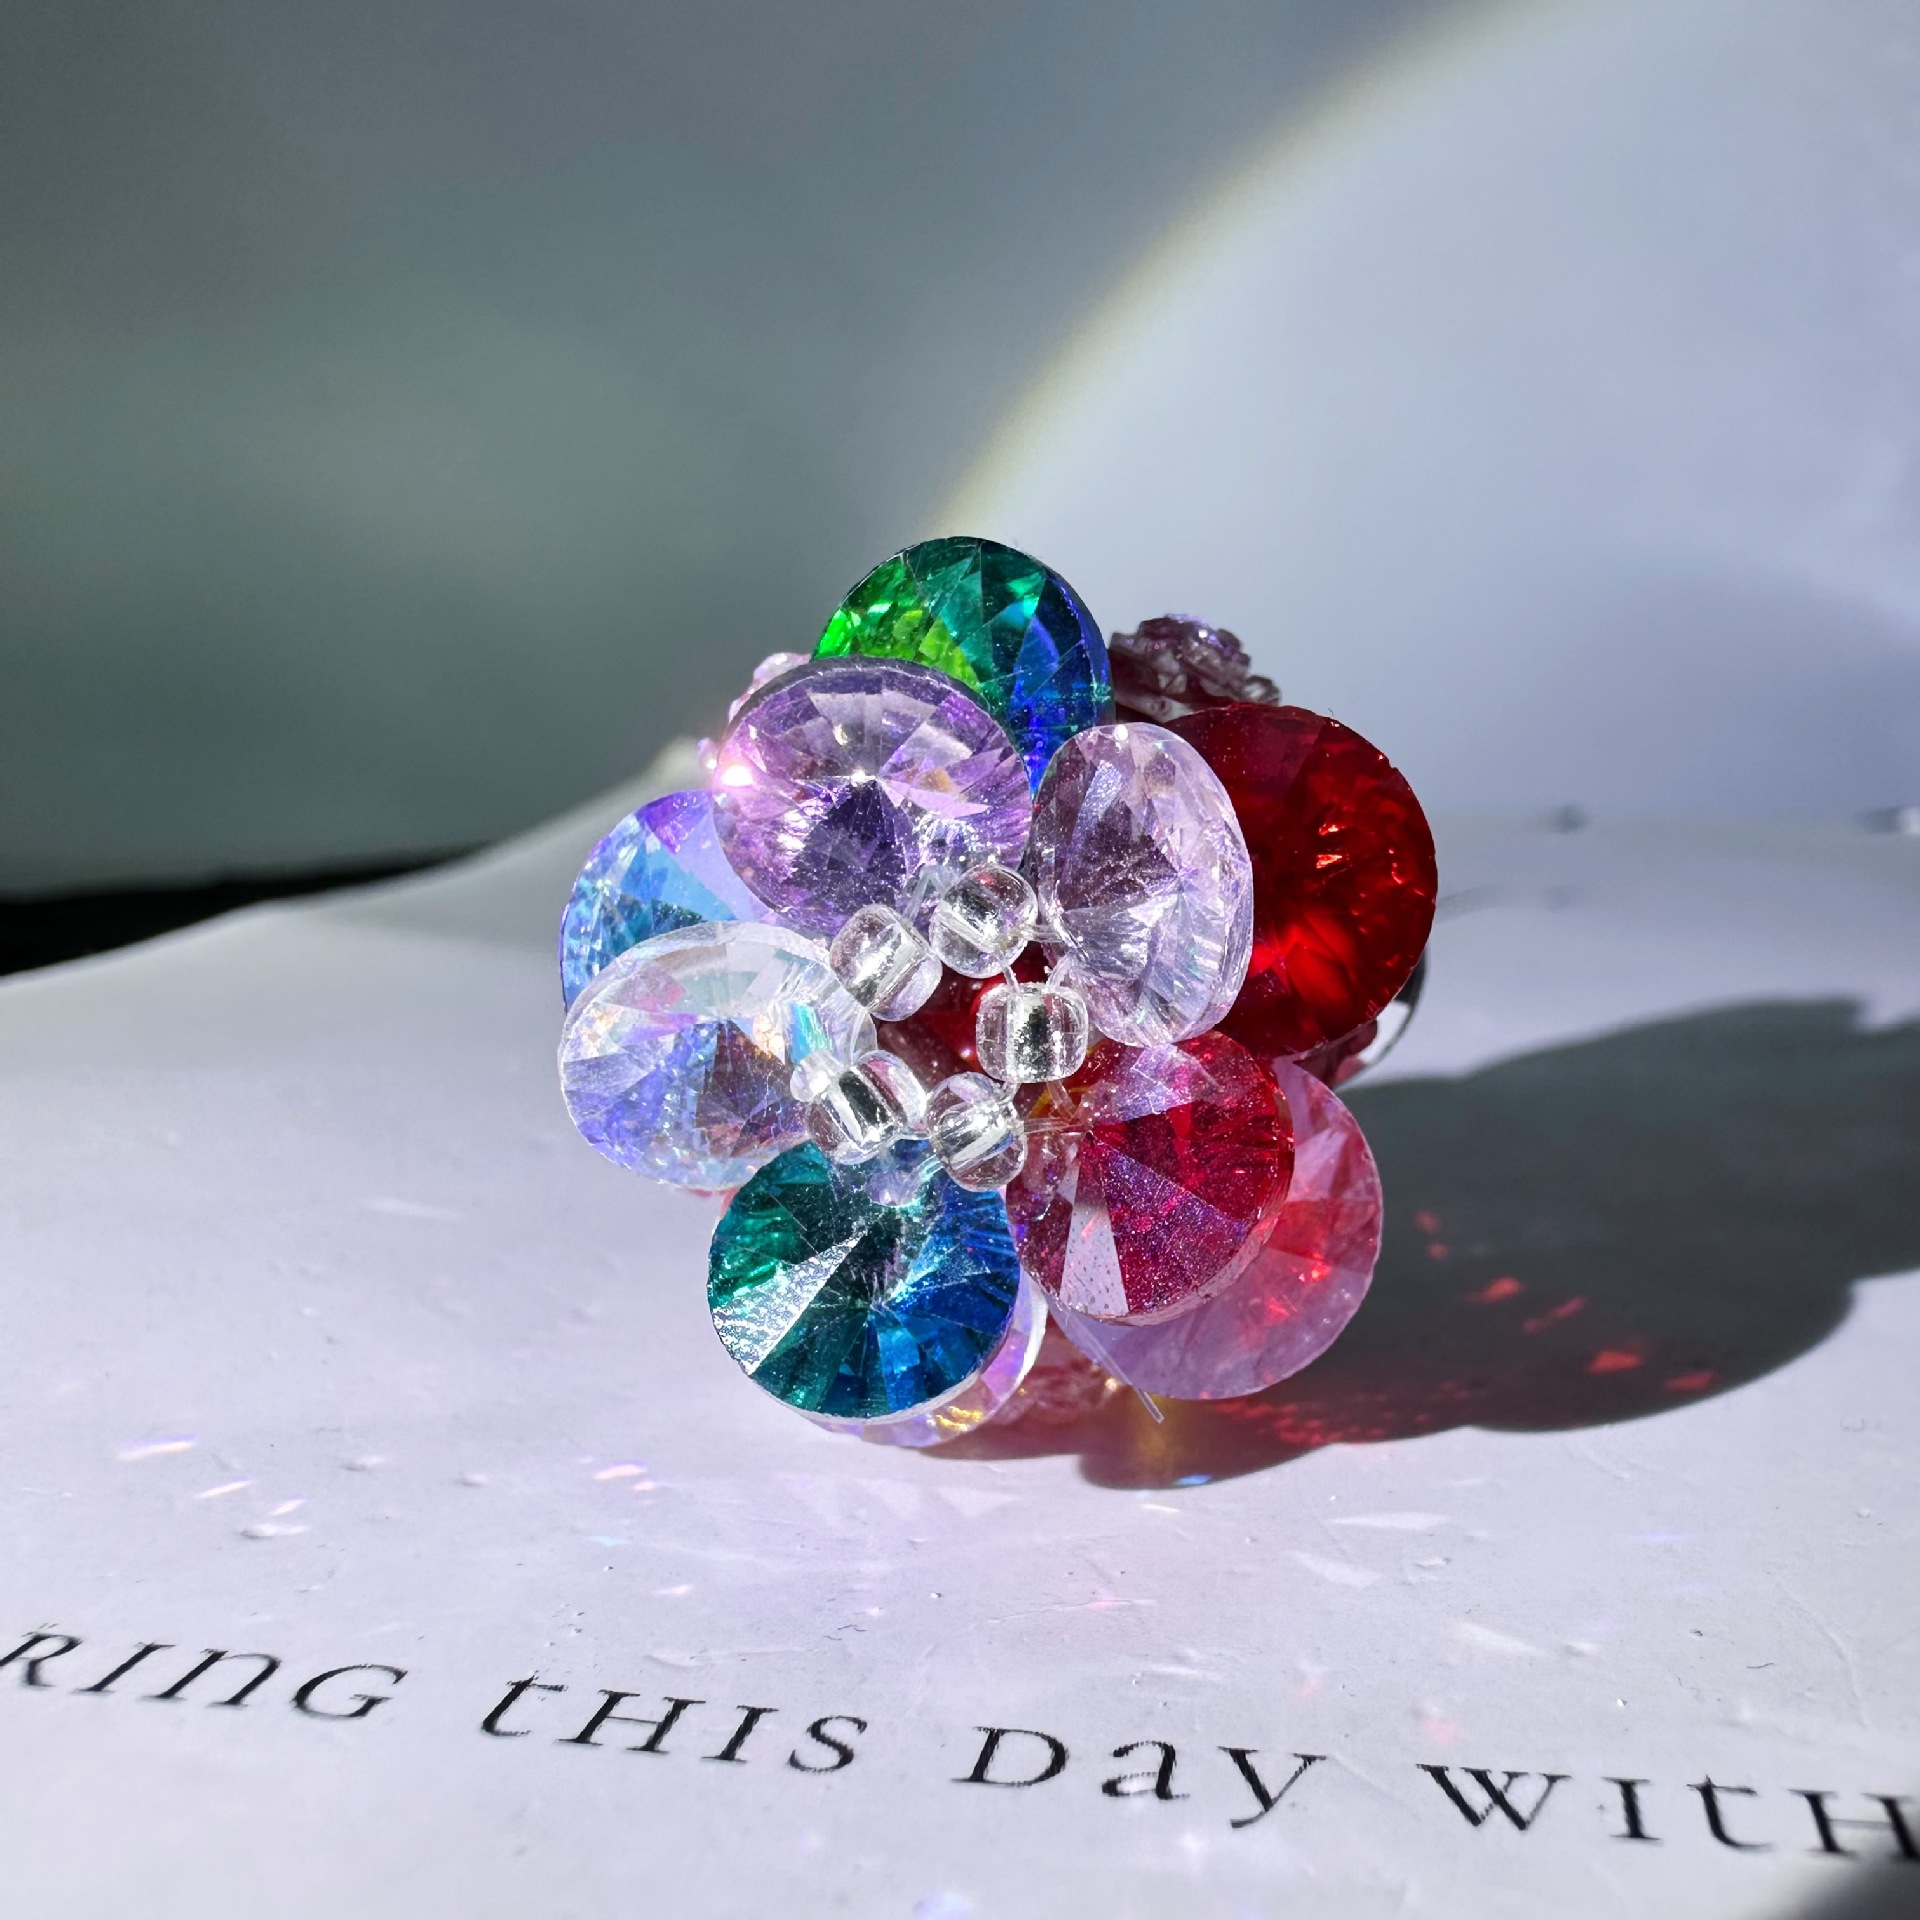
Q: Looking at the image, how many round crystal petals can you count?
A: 10